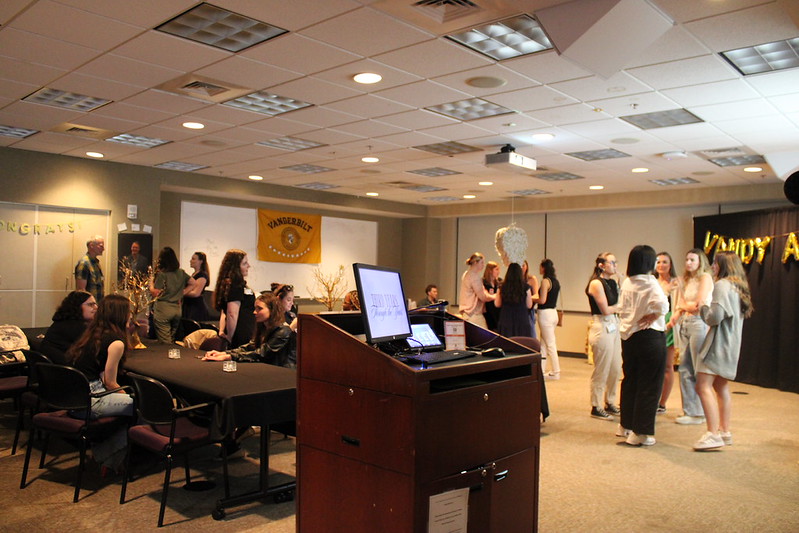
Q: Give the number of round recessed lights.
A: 12